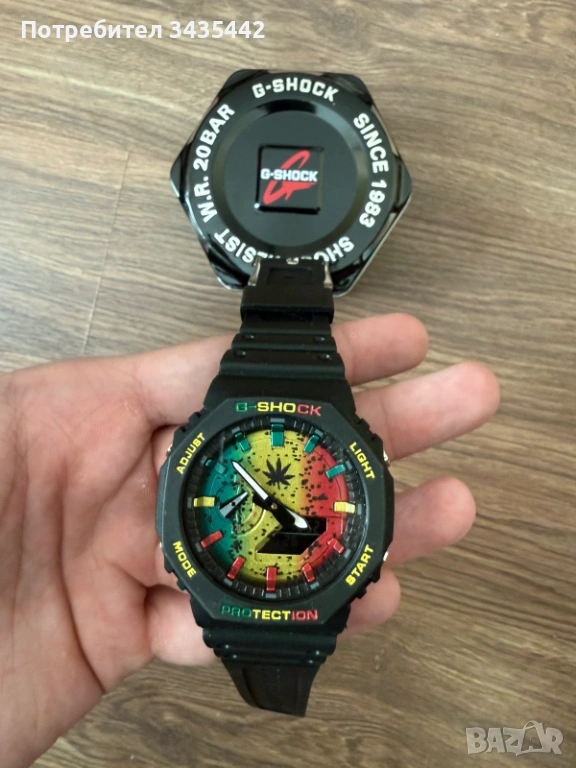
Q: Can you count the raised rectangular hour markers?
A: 12